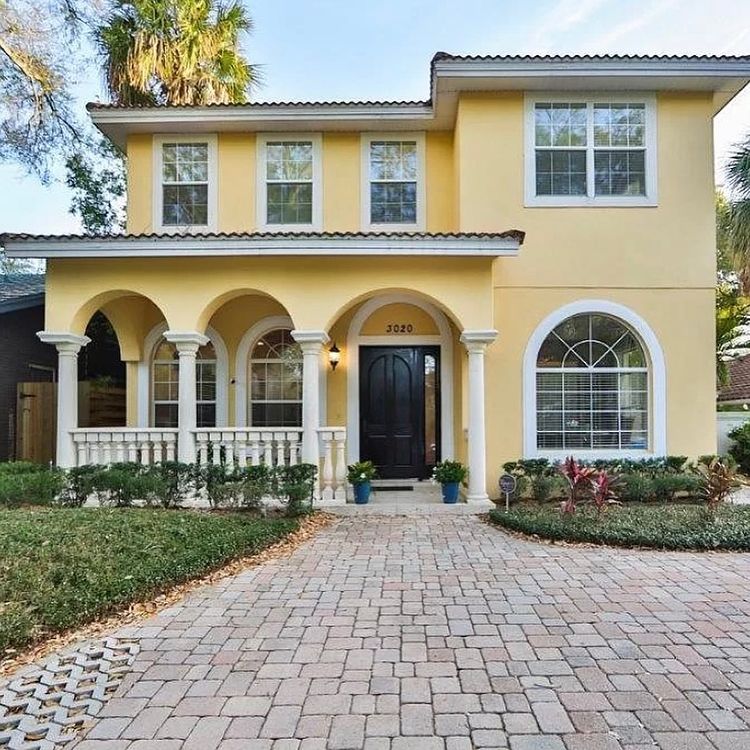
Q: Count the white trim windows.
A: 7